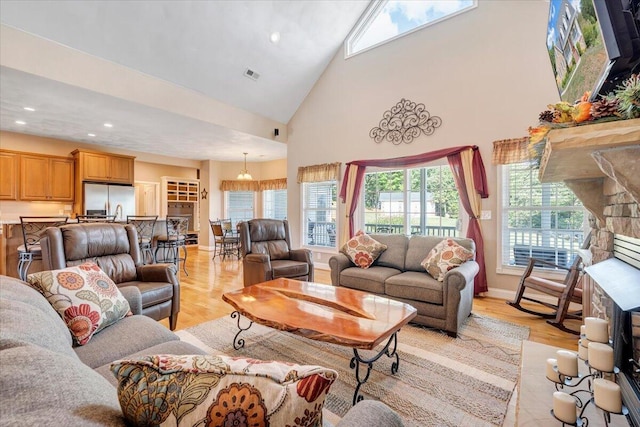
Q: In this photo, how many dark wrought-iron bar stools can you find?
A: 4